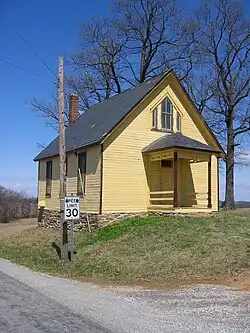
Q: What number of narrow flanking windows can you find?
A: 2